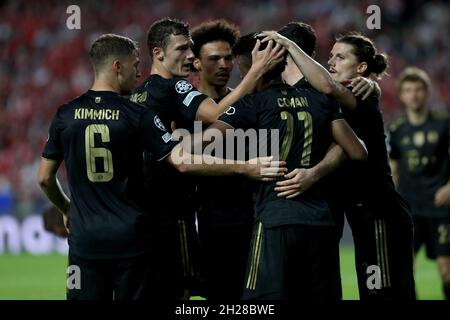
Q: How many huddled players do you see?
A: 6